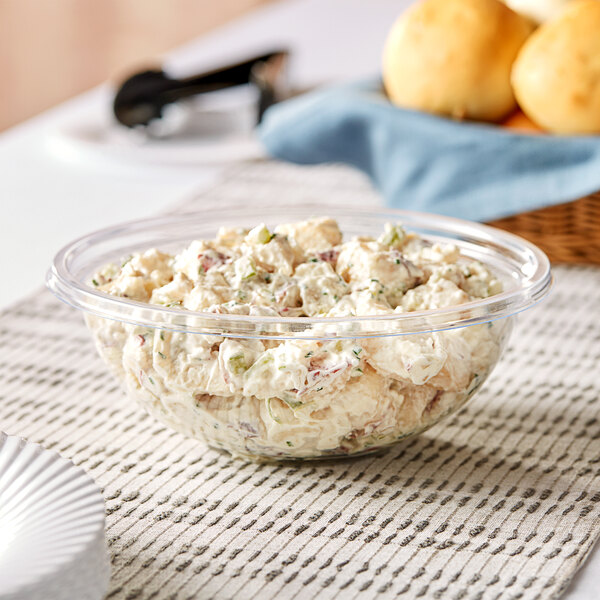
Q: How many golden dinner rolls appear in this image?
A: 2